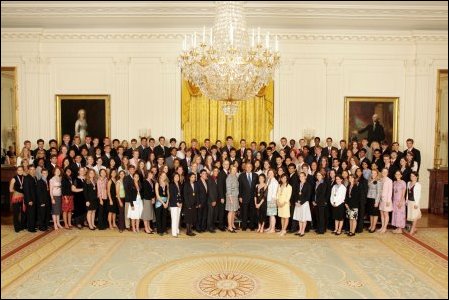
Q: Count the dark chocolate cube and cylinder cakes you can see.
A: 0